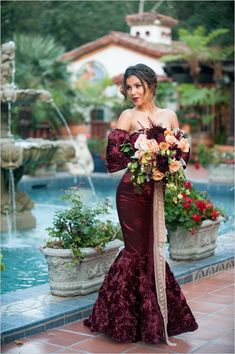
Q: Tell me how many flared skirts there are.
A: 1